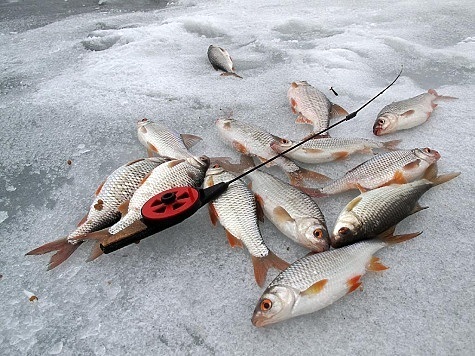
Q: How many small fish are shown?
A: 13